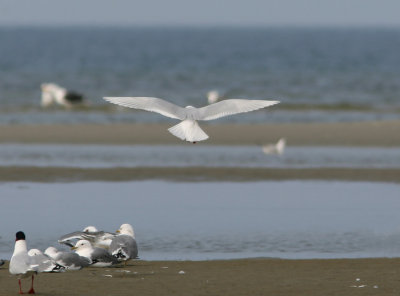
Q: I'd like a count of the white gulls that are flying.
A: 1